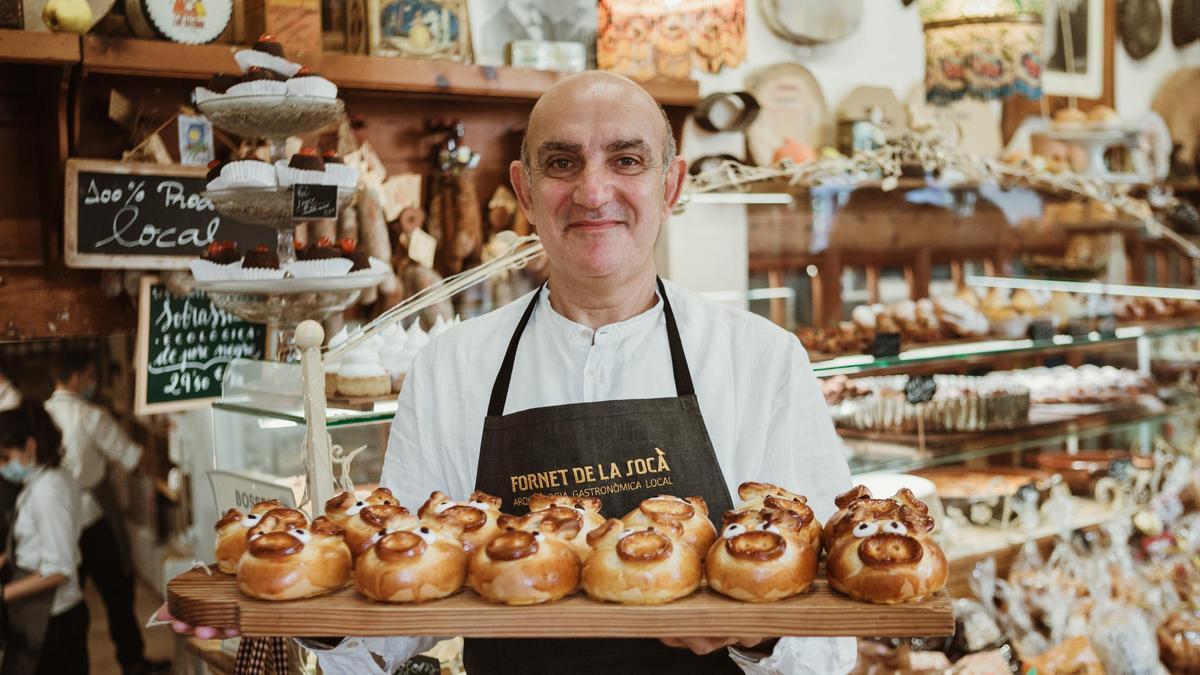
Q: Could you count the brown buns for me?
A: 13